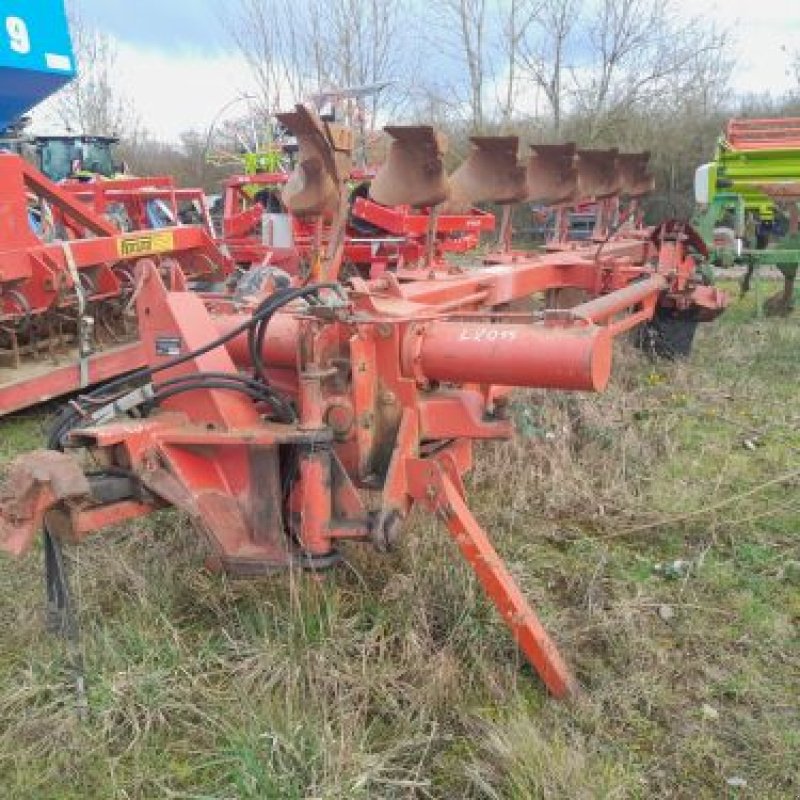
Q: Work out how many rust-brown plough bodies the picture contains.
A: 6